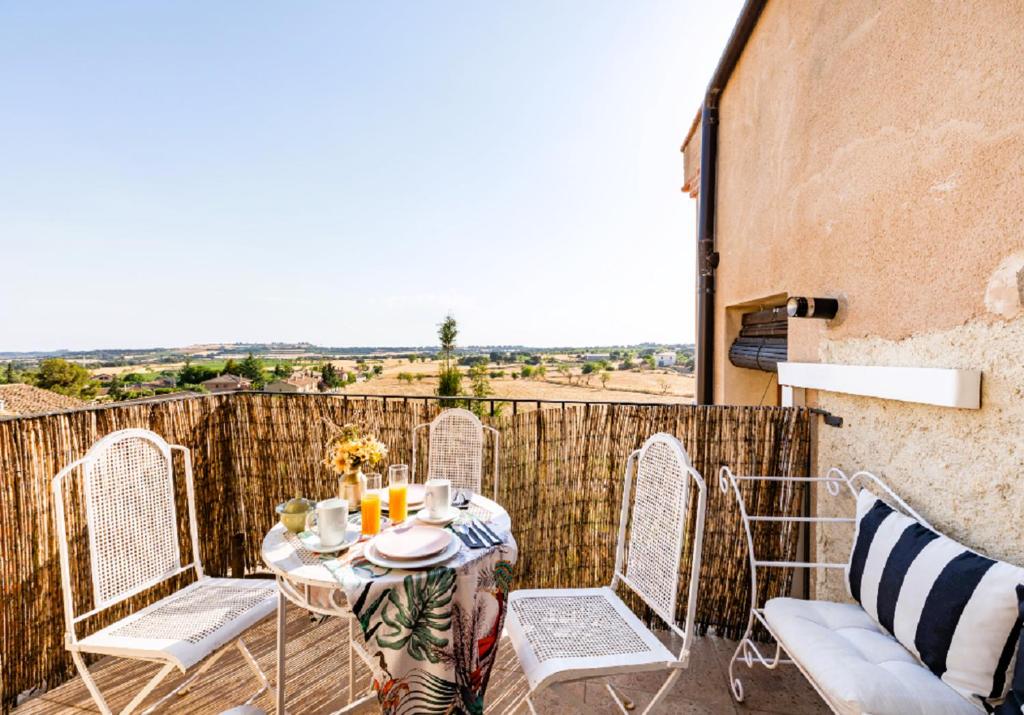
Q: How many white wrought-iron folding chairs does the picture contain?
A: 3